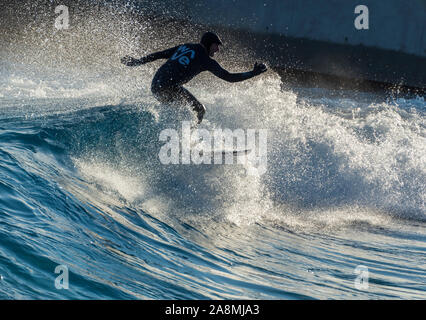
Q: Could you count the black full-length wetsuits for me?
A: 1